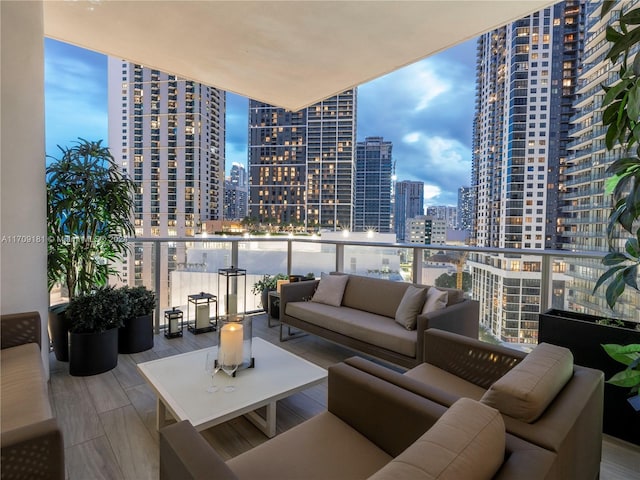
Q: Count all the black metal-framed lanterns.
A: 3